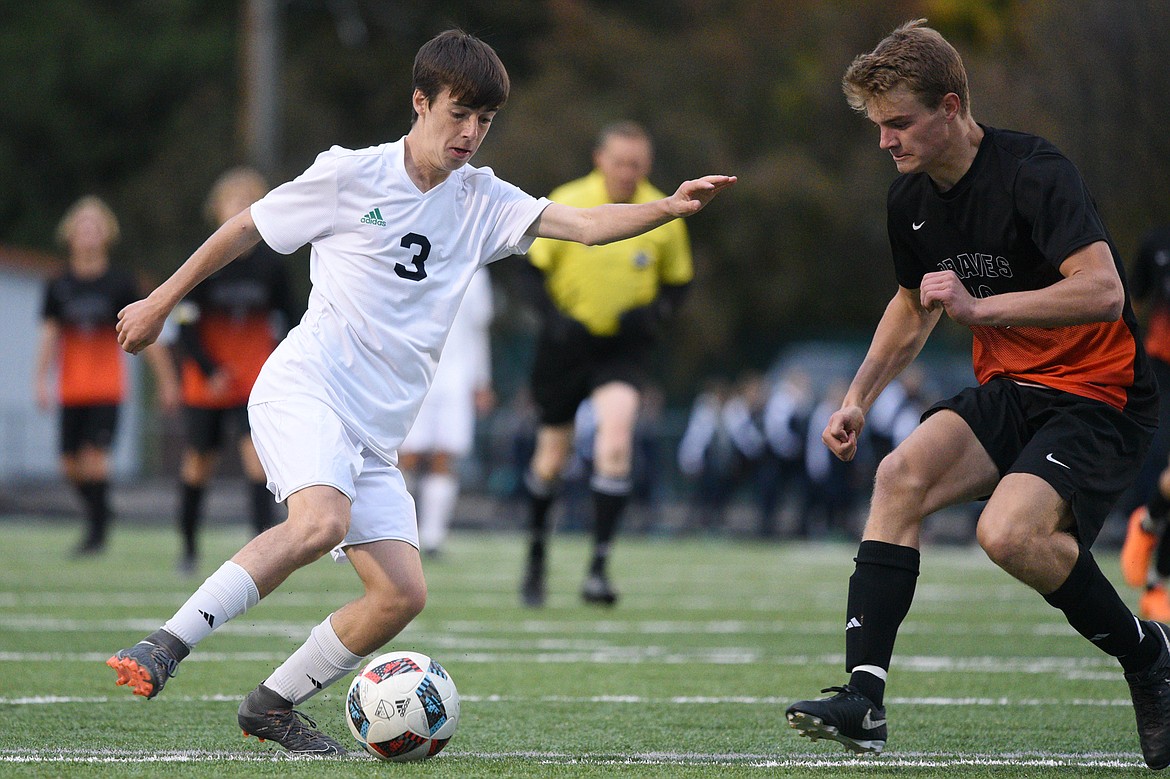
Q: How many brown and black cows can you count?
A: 0